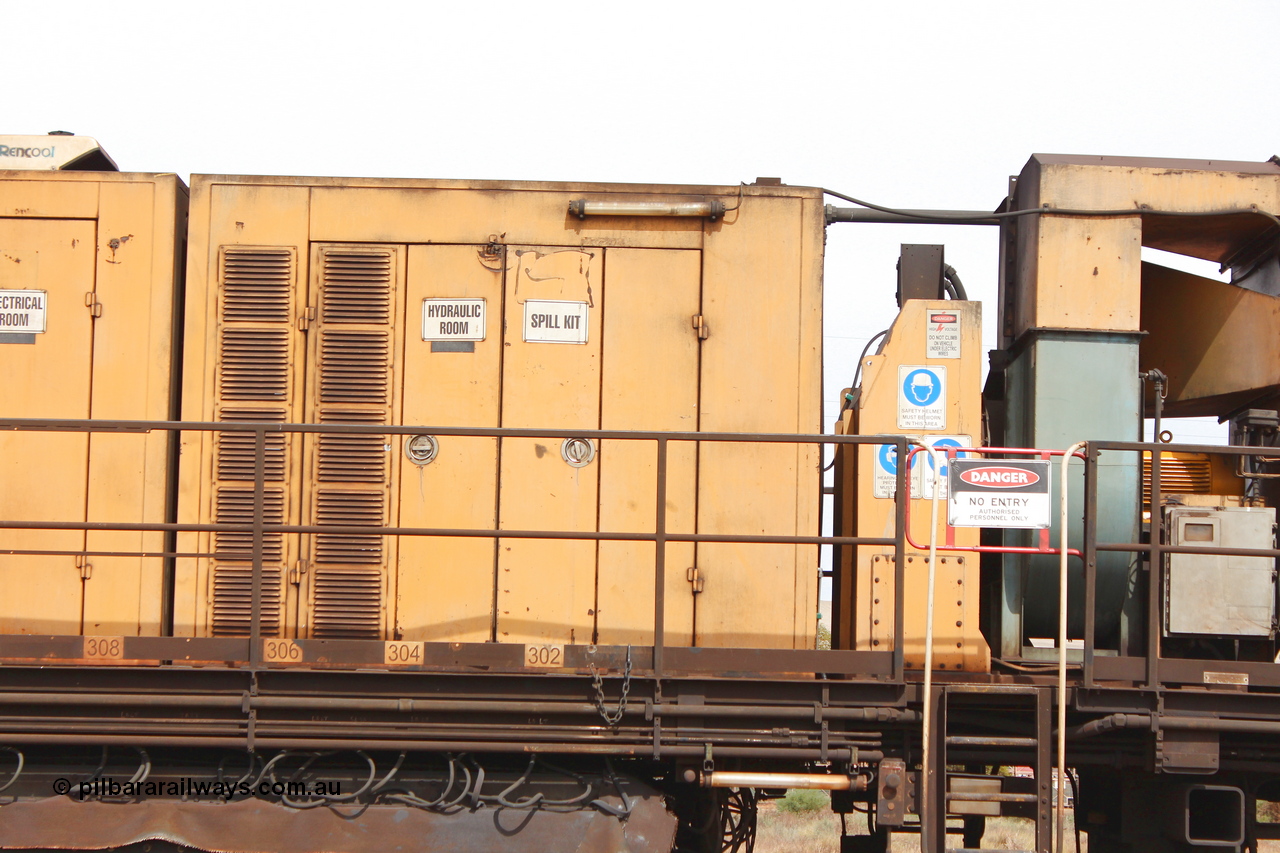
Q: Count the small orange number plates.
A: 4